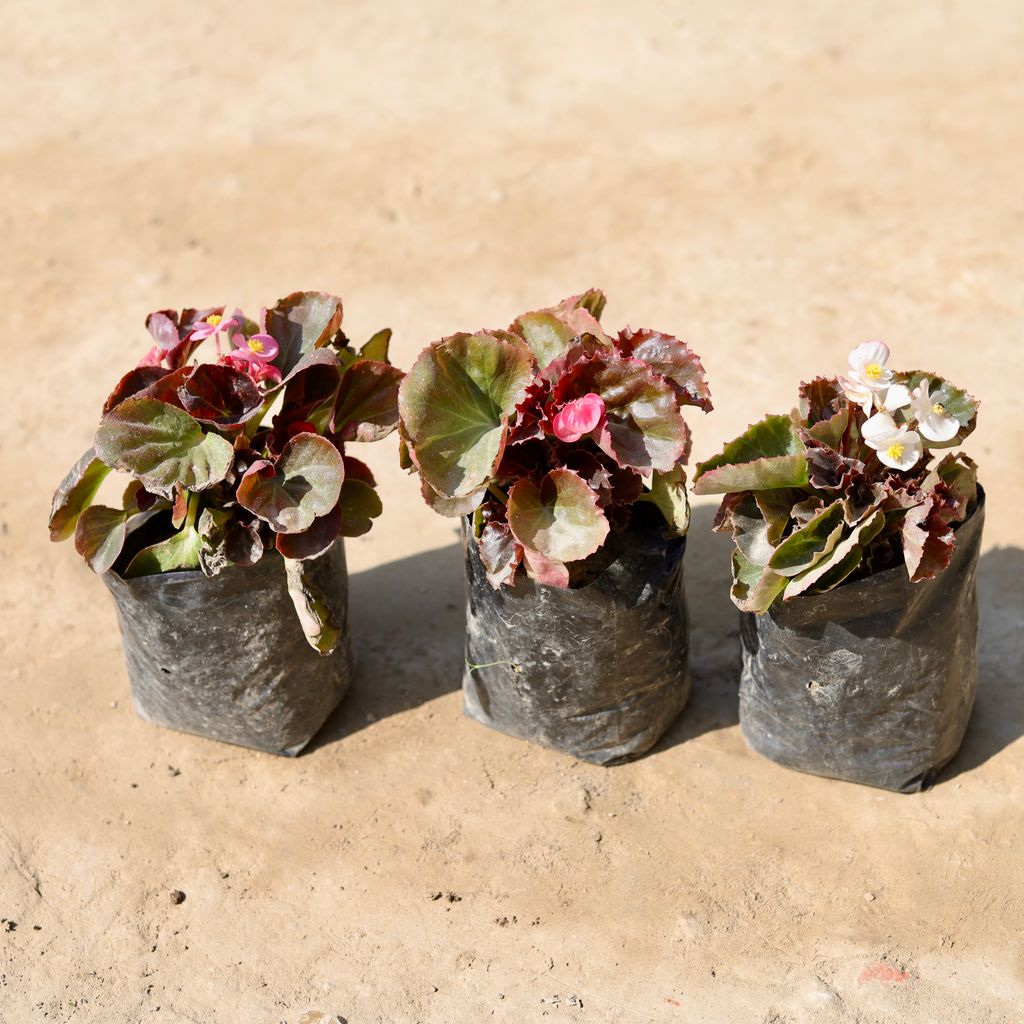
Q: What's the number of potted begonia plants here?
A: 3